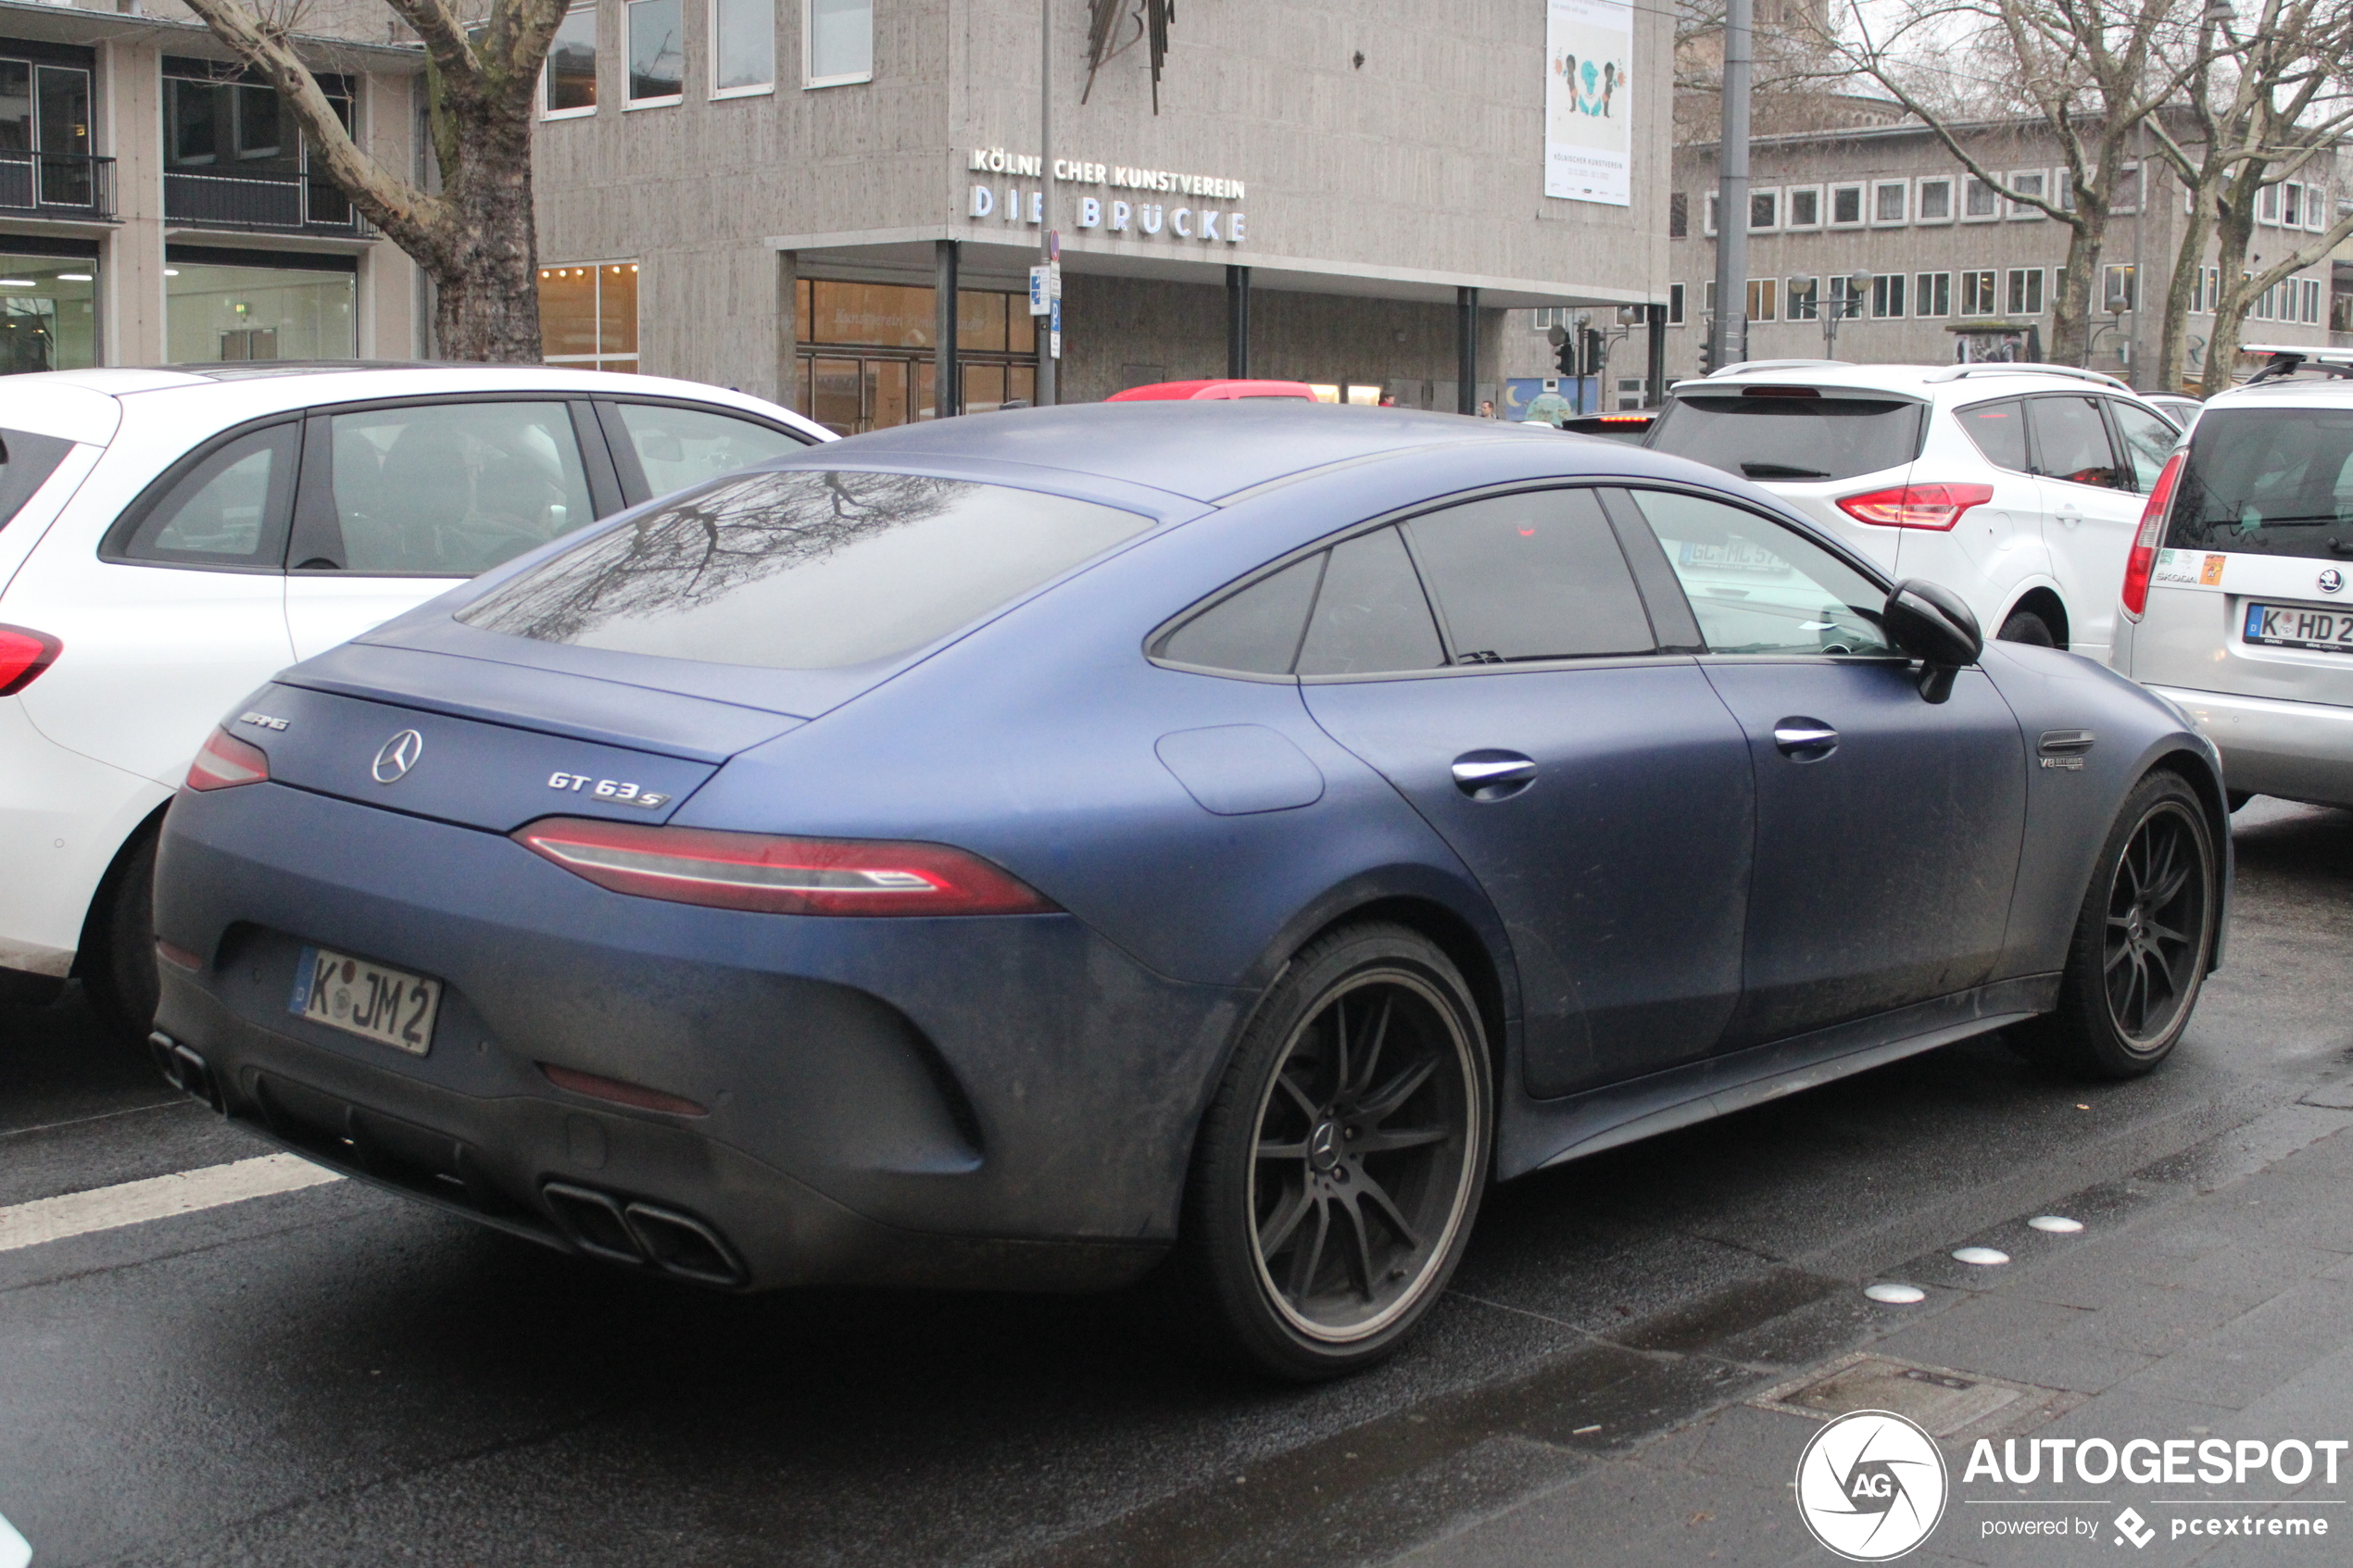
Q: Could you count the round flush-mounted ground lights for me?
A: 3